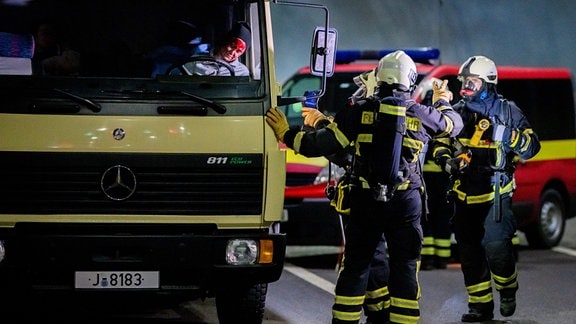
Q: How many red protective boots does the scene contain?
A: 0